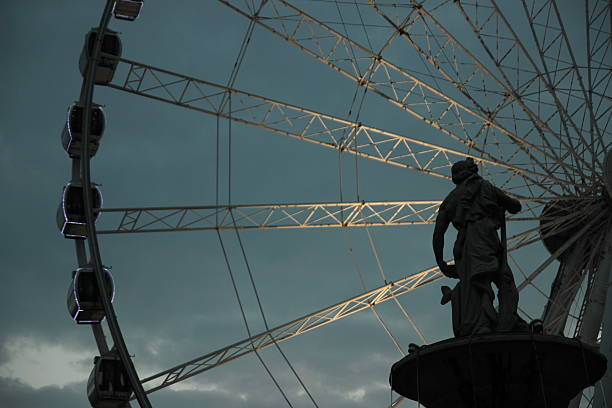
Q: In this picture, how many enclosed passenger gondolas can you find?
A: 6